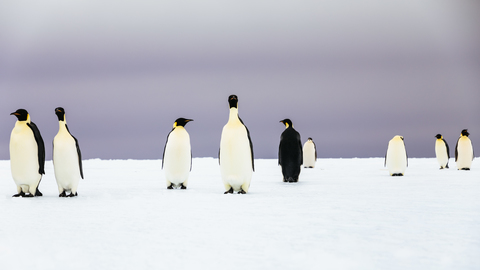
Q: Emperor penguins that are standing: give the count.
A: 9